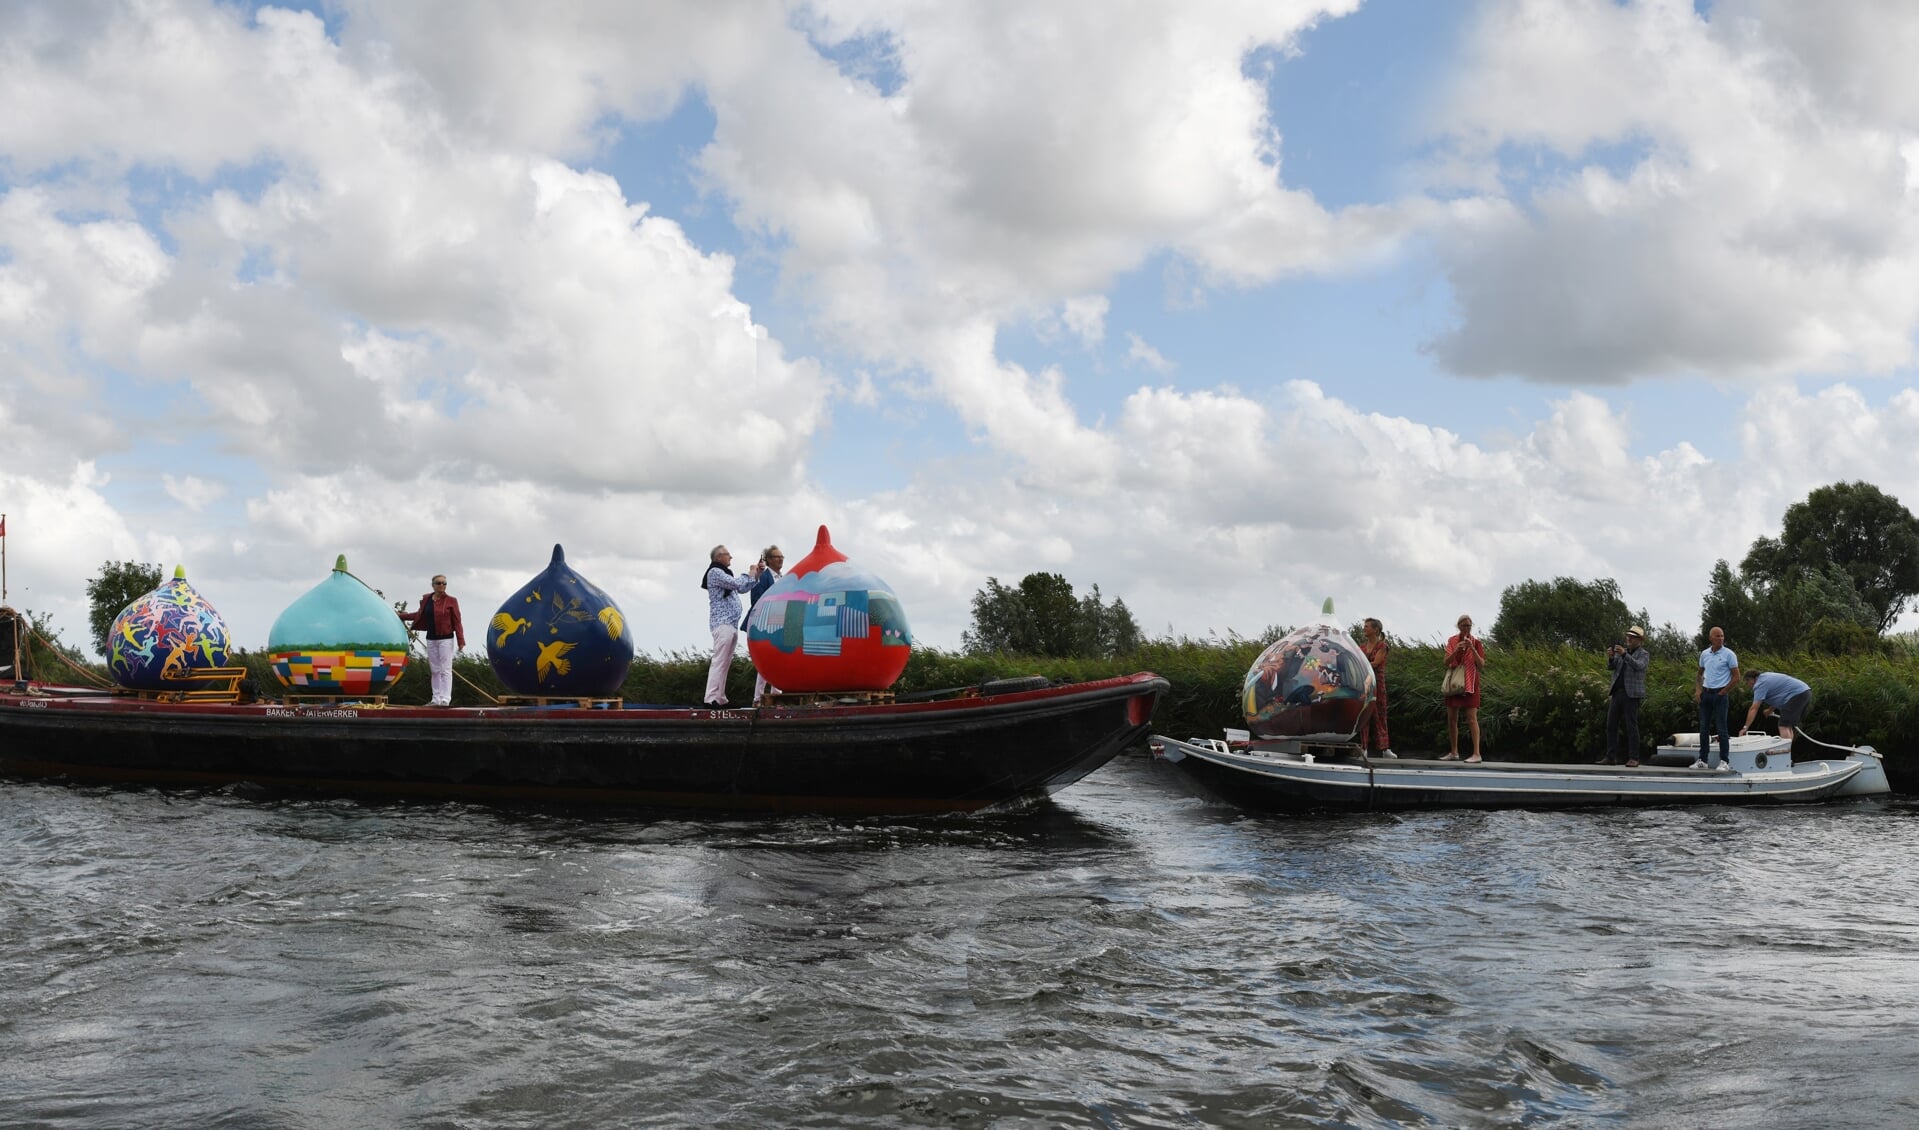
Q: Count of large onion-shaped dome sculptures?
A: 5